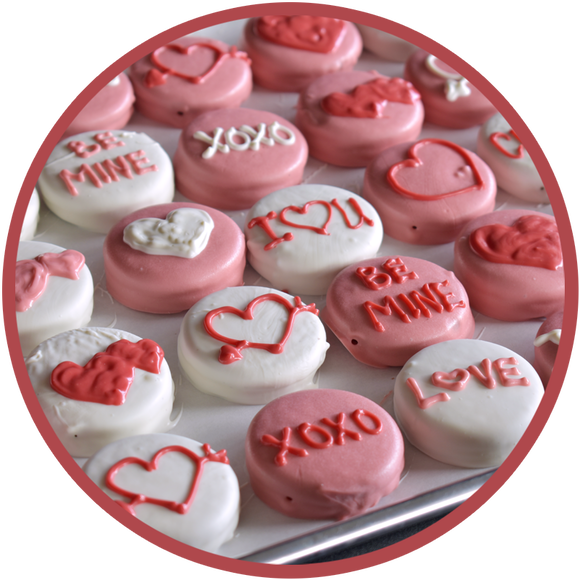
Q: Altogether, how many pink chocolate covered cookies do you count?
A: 12